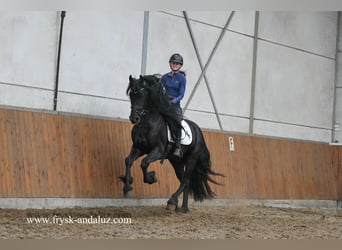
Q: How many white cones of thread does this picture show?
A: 0